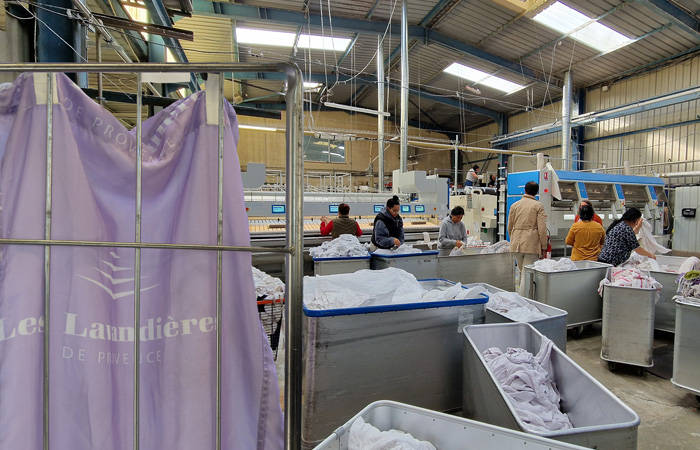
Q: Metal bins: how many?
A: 11